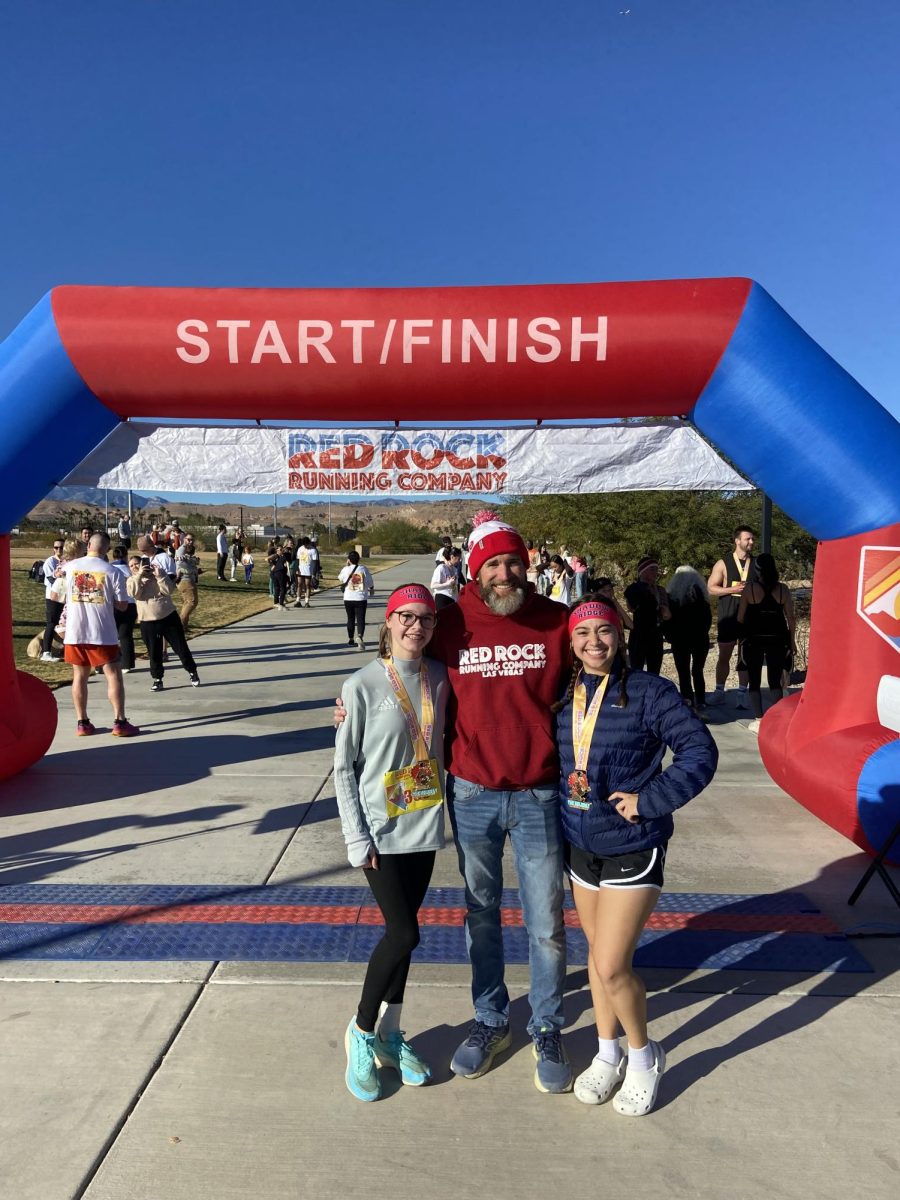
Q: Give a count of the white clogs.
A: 2